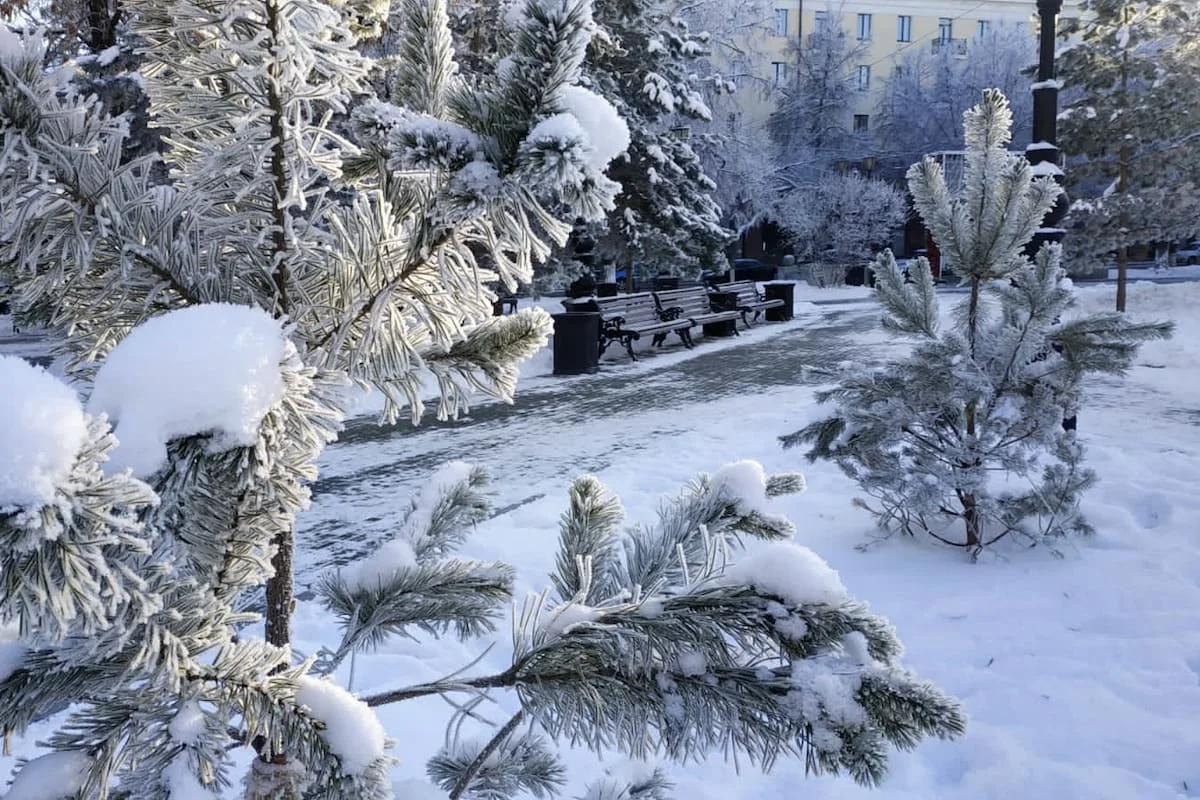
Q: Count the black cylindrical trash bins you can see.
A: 3